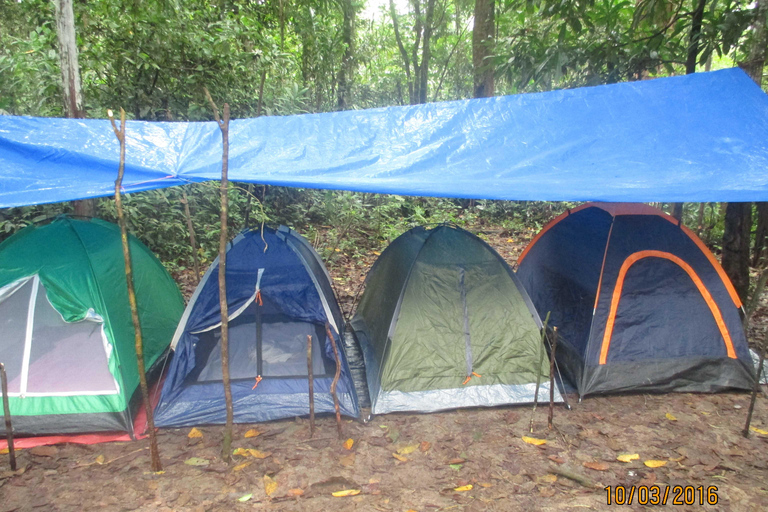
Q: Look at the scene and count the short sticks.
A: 6